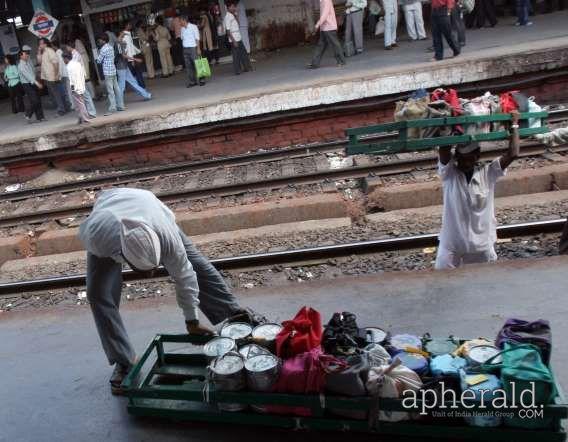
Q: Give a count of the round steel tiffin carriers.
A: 8